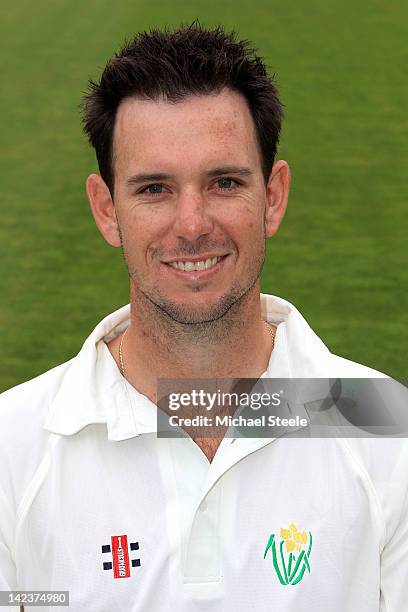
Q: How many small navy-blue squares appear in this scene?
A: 4